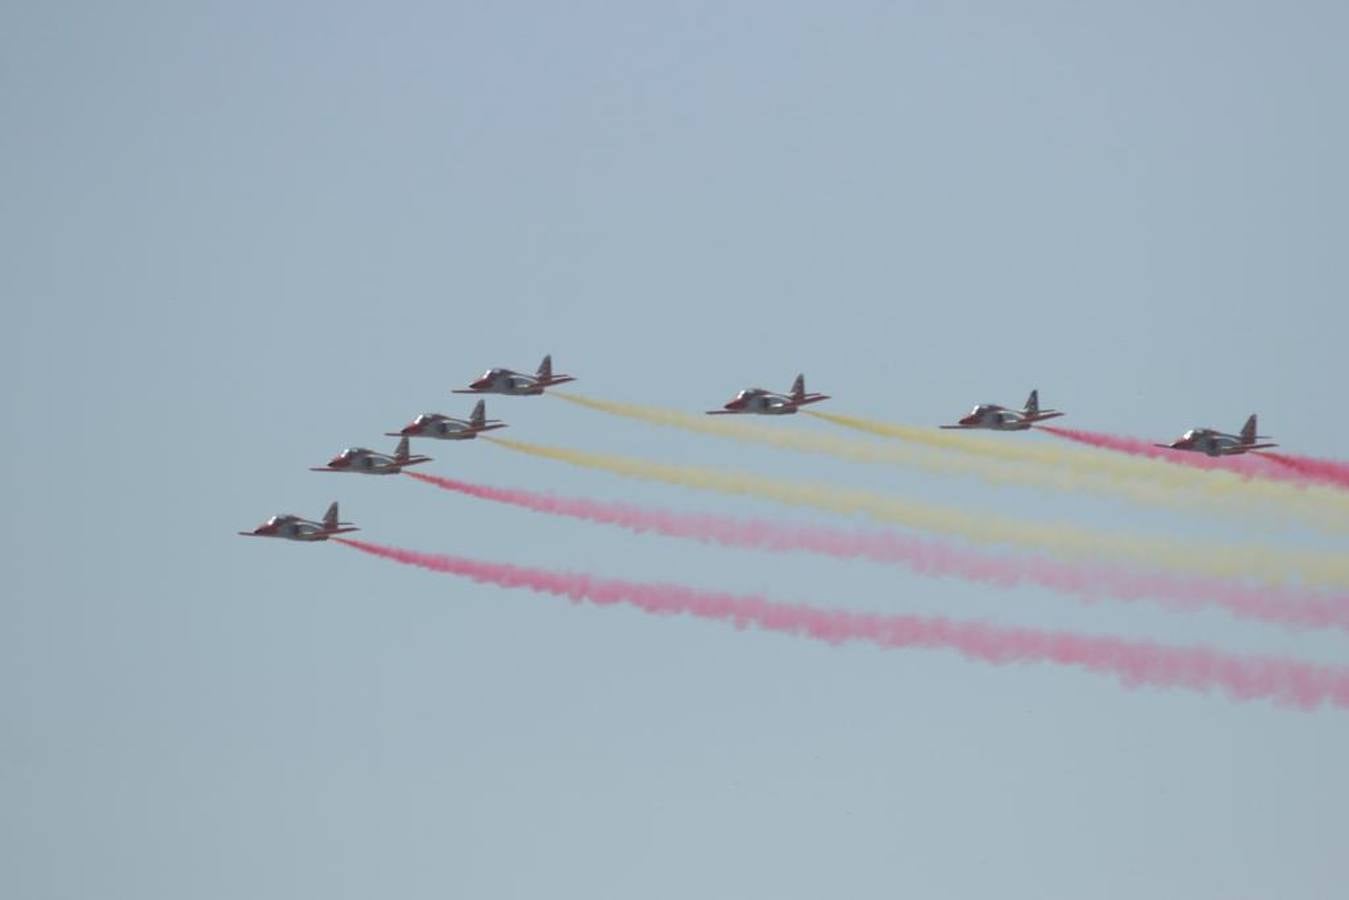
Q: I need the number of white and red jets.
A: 7